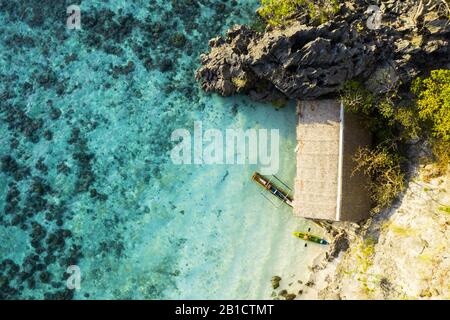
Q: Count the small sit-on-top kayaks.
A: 1